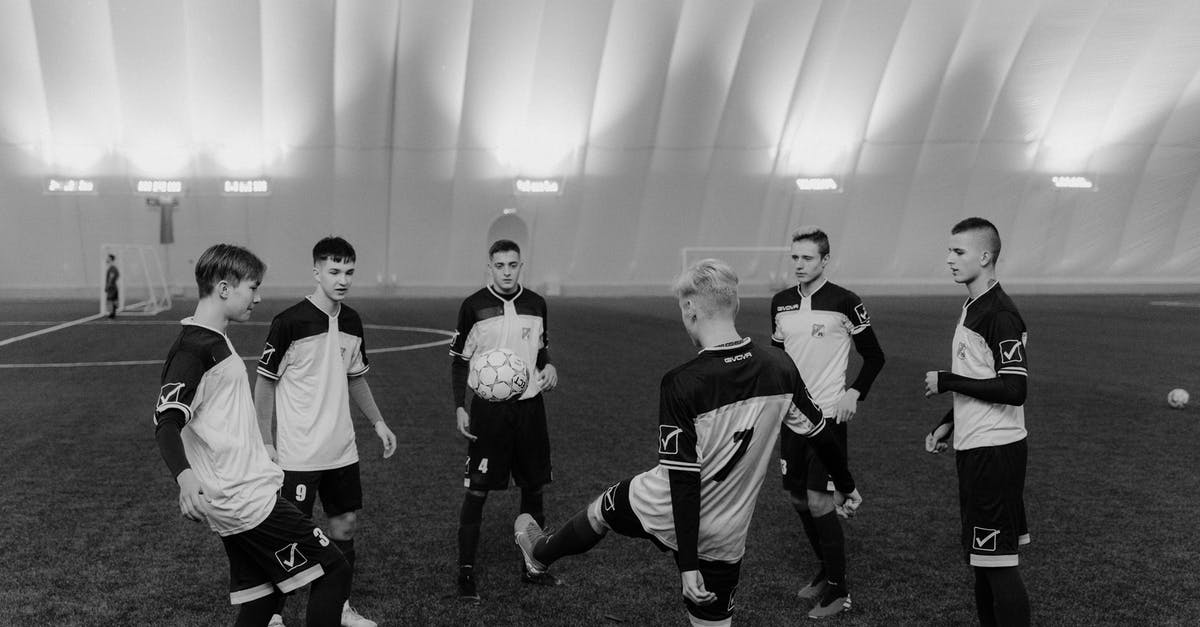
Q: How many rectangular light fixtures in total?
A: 6